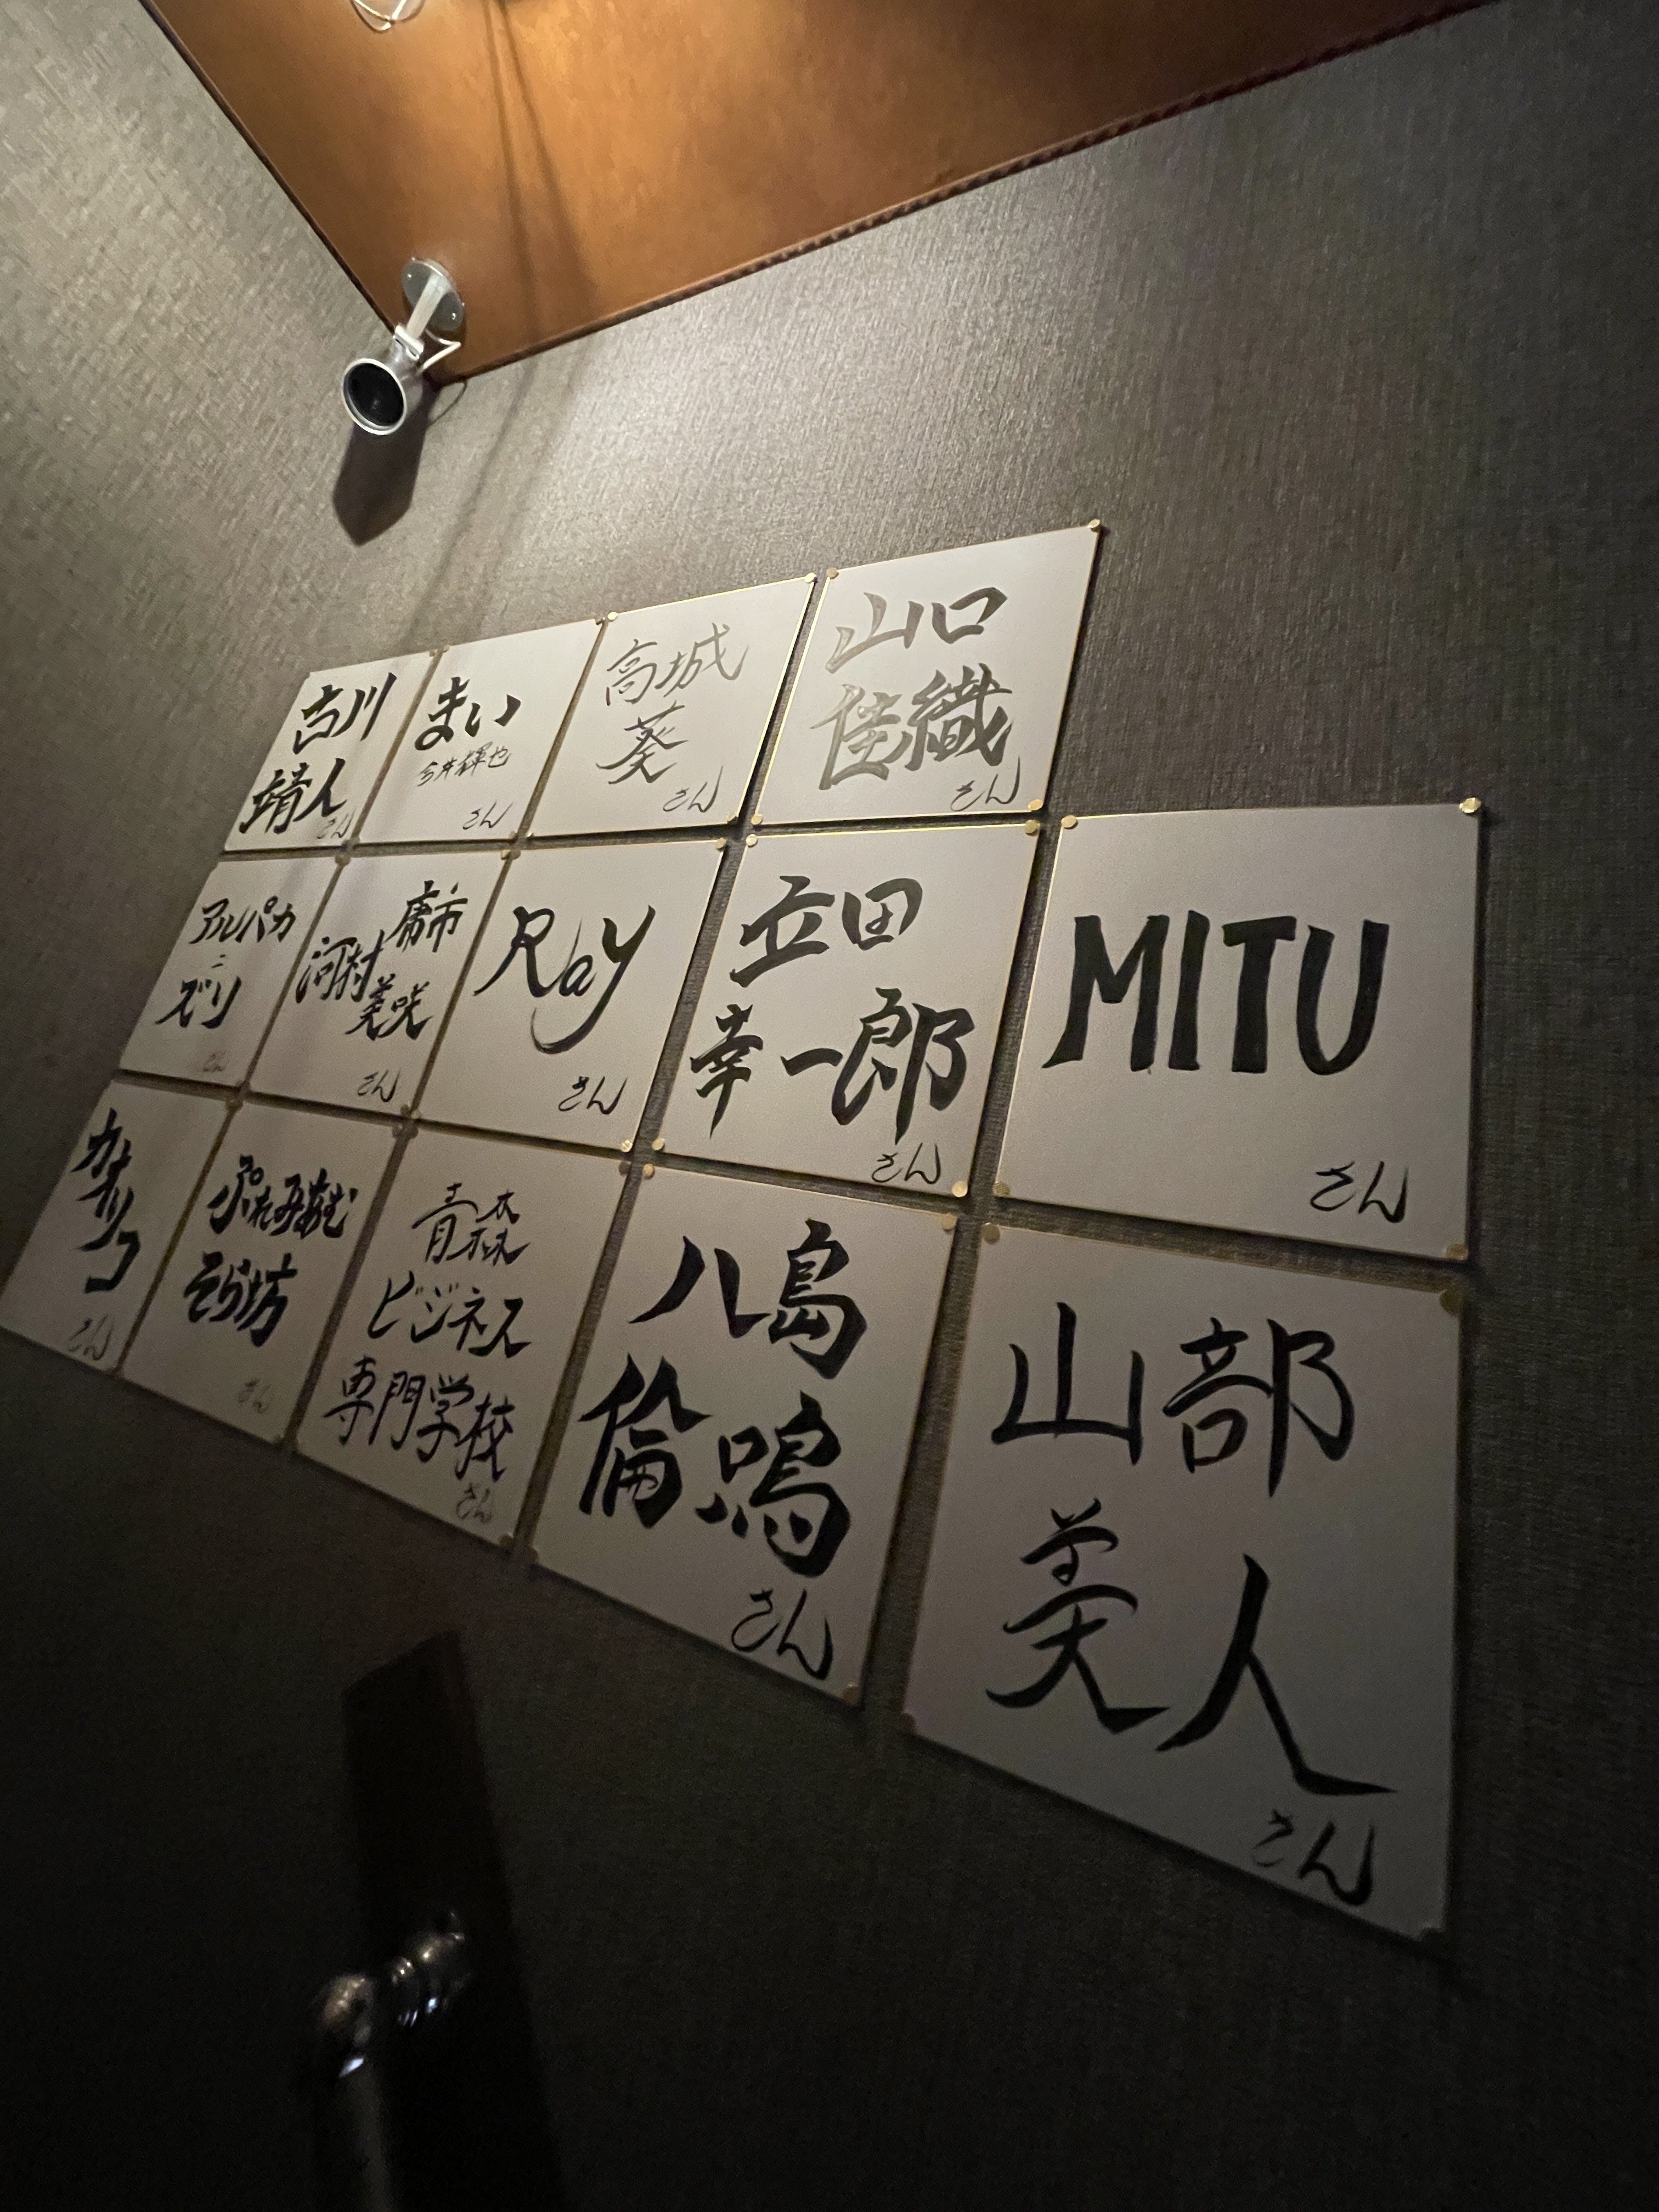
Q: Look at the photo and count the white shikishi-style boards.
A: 14